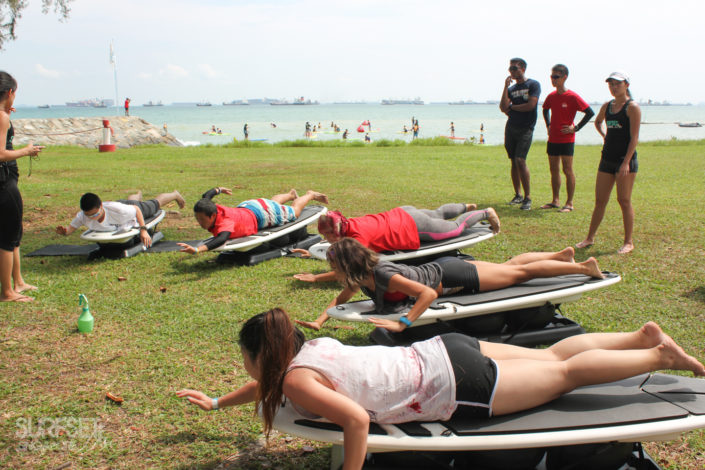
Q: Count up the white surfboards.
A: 5